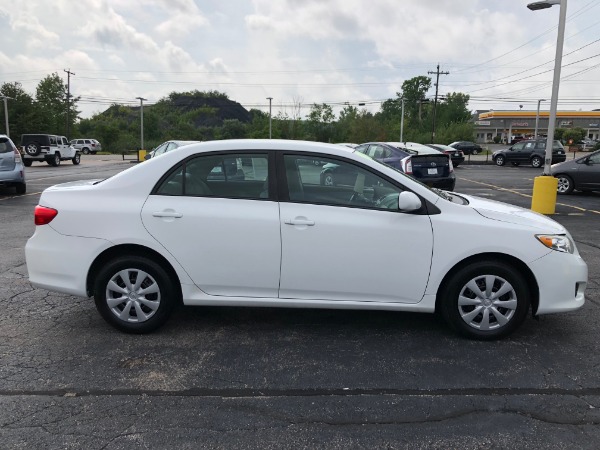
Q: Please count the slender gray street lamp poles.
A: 6